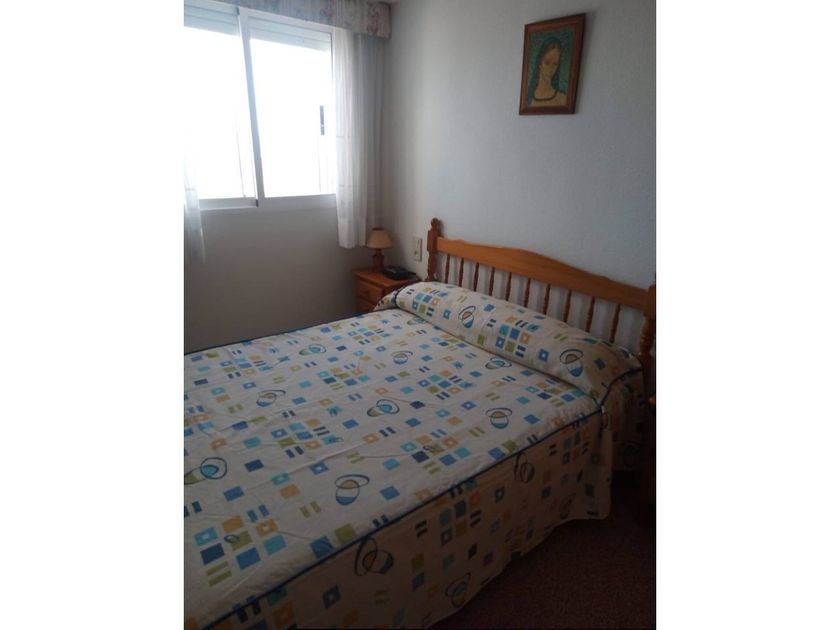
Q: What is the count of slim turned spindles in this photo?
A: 10